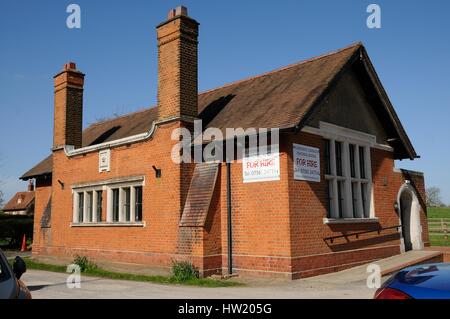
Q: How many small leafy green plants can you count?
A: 2